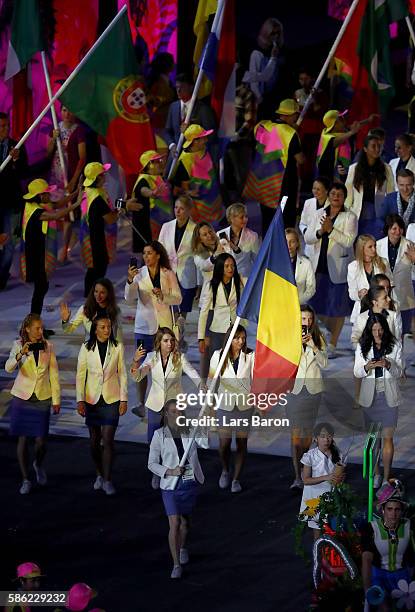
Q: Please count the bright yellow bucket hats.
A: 6